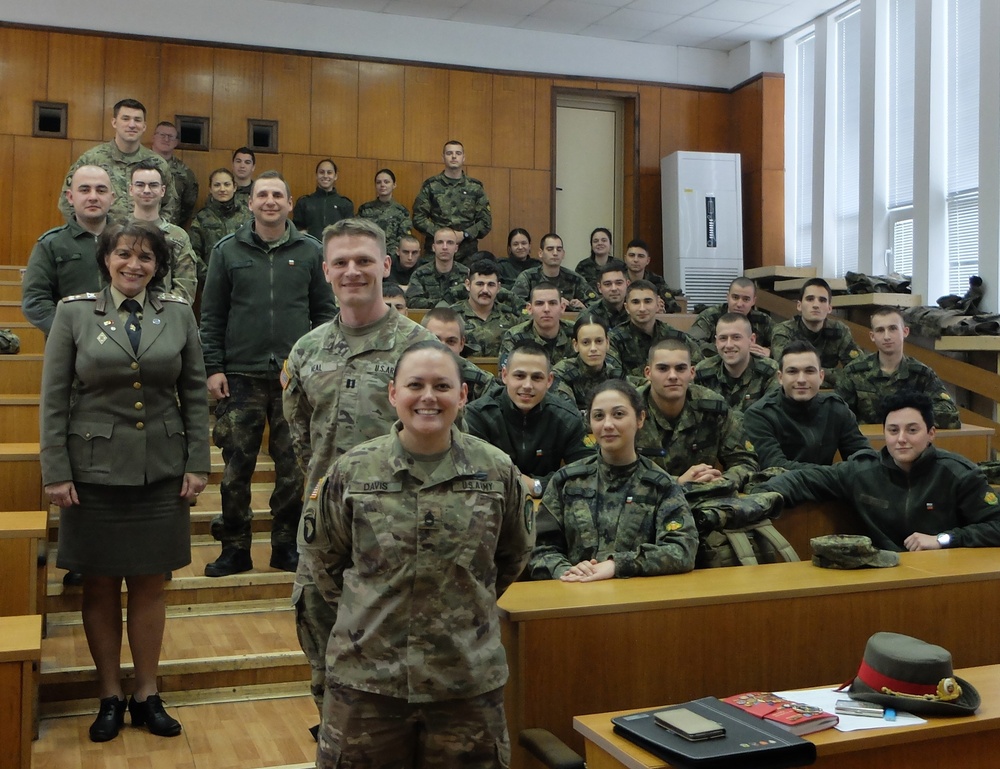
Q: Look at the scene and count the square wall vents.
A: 3